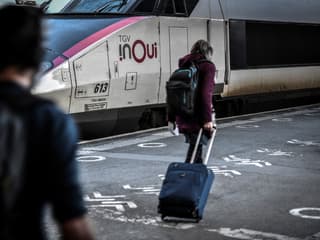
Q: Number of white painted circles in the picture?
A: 5